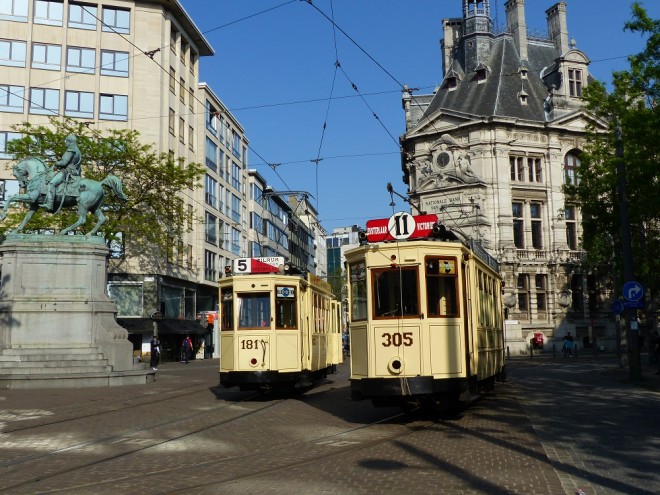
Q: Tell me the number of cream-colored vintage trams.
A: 2